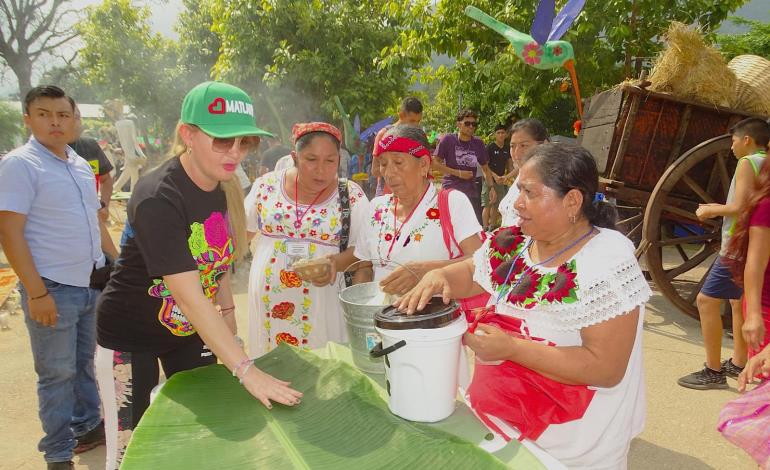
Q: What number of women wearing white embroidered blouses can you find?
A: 3